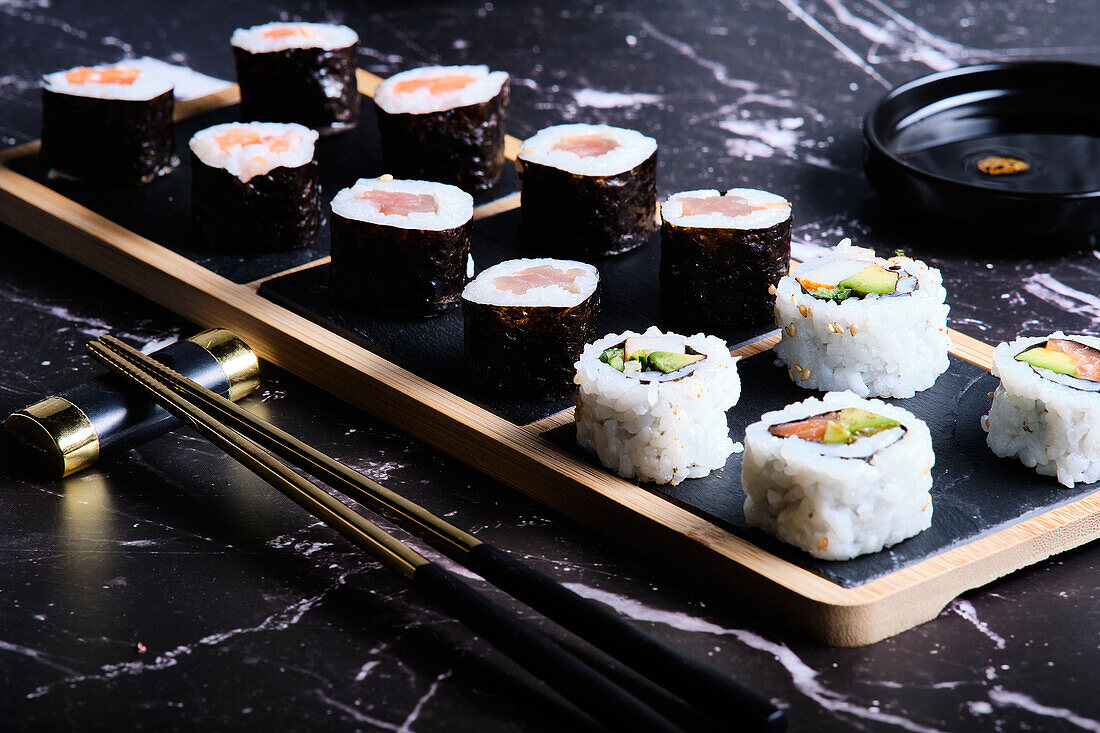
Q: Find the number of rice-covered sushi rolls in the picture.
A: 4